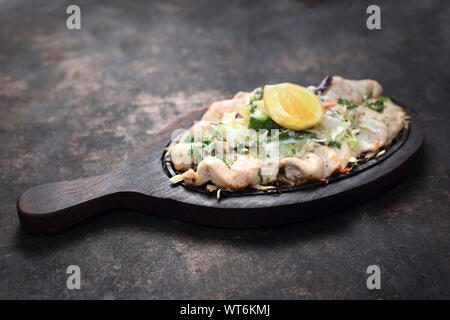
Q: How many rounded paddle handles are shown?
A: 1